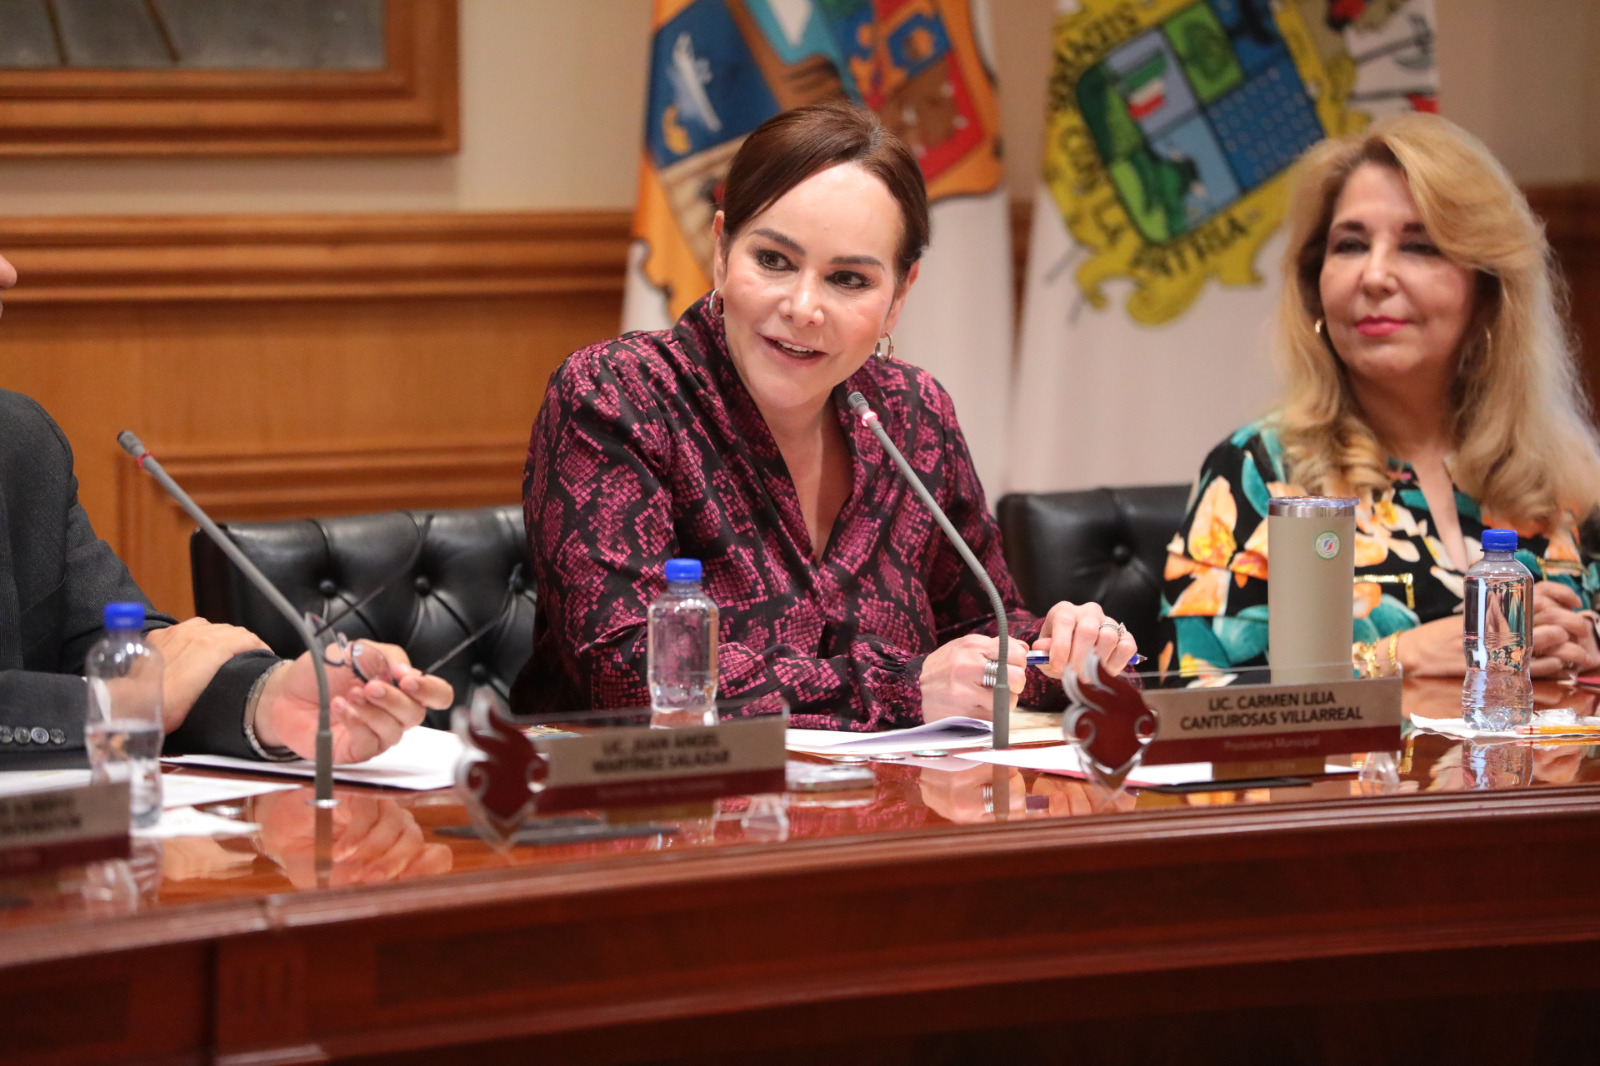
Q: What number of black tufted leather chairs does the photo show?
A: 2